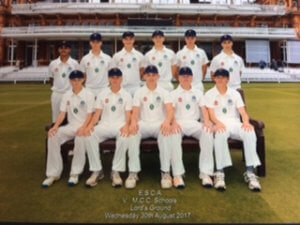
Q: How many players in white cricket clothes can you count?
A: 11